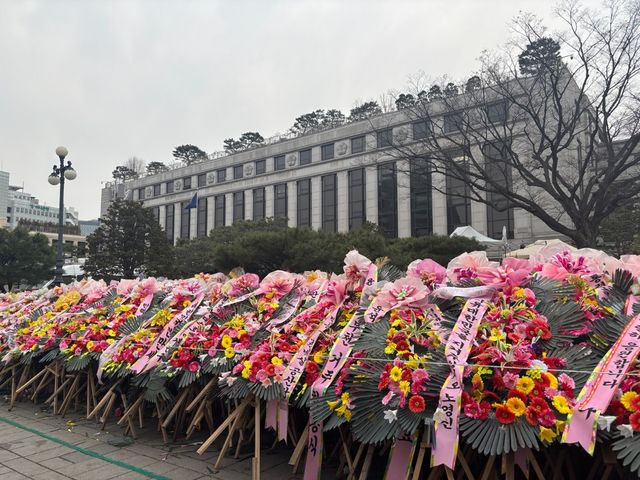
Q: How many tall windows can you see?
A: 15